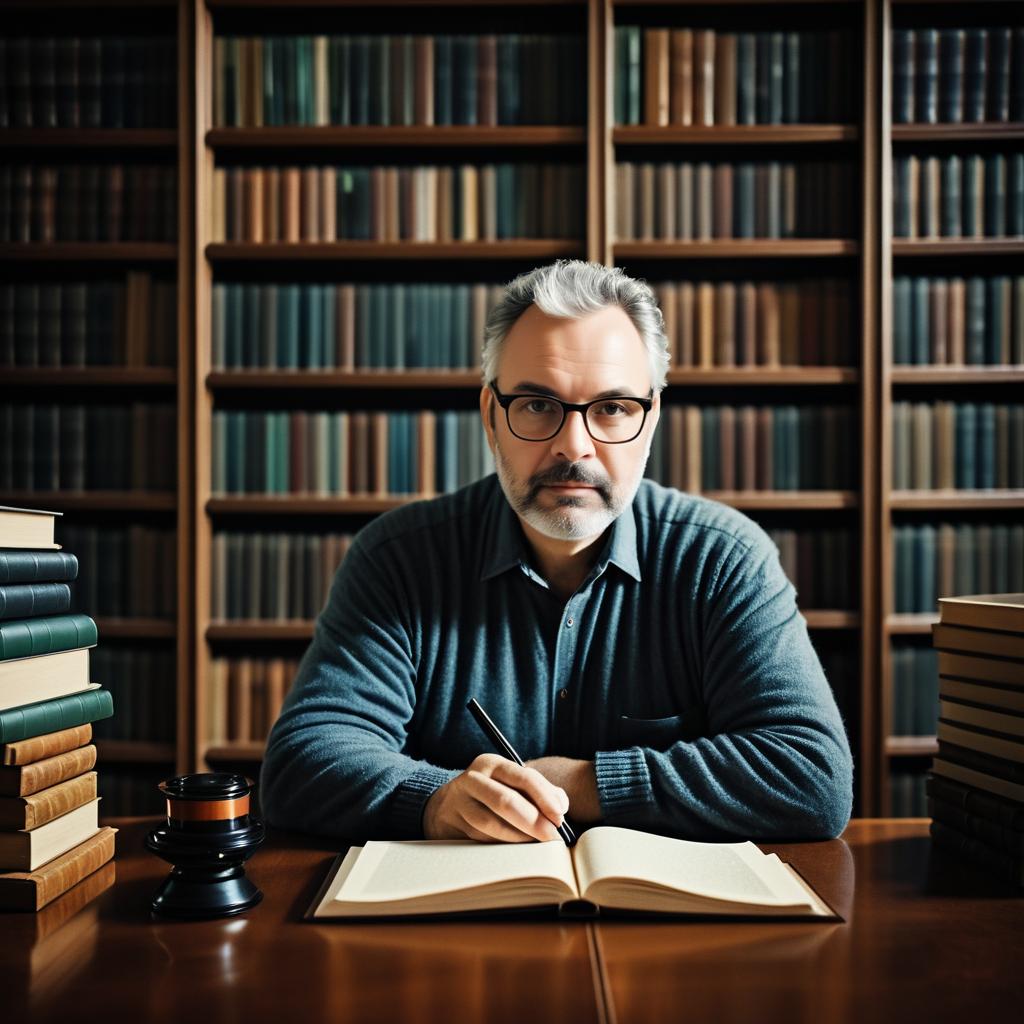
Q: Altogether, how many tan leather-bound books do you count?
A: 4